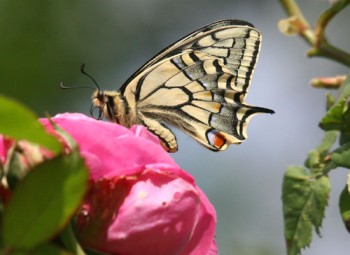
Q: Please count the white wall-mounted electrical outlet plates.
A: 0